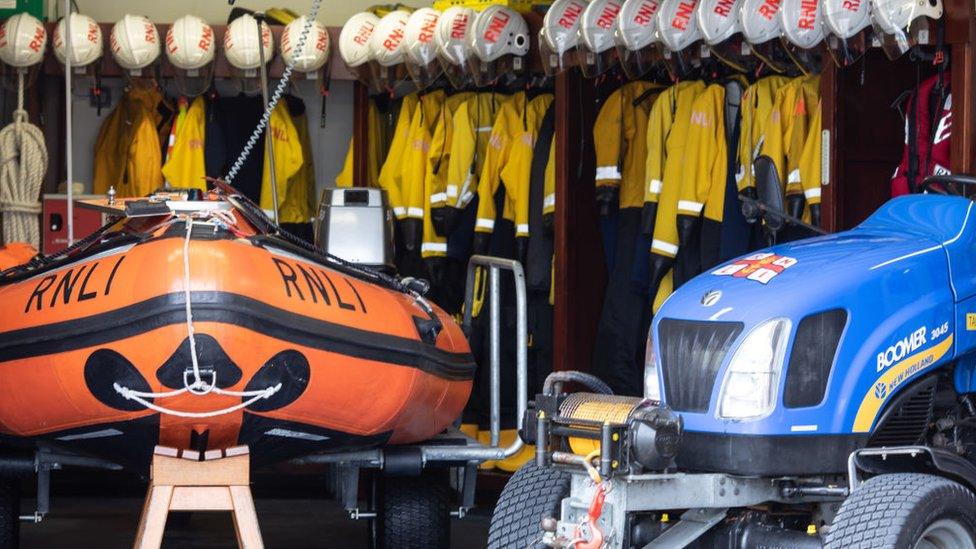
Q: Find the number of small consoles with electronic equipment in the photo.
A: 1